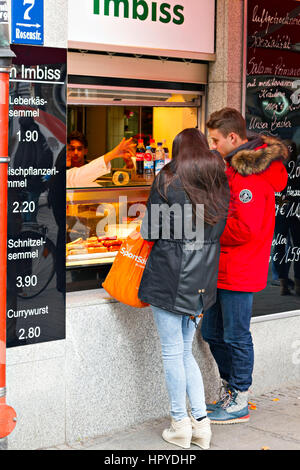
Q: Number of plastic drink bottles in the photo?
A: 5